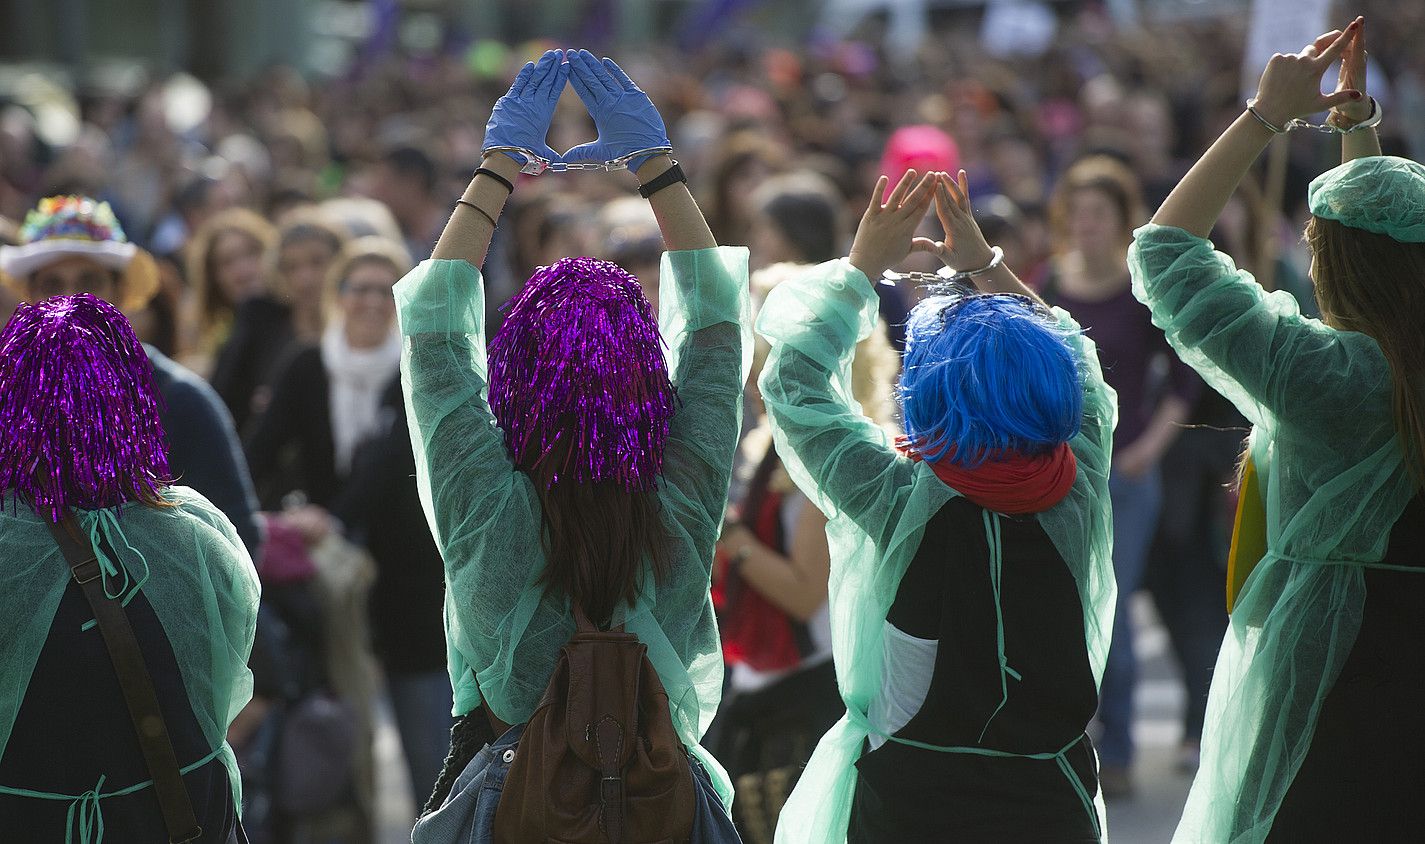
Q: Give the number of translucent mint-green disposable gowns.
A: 4